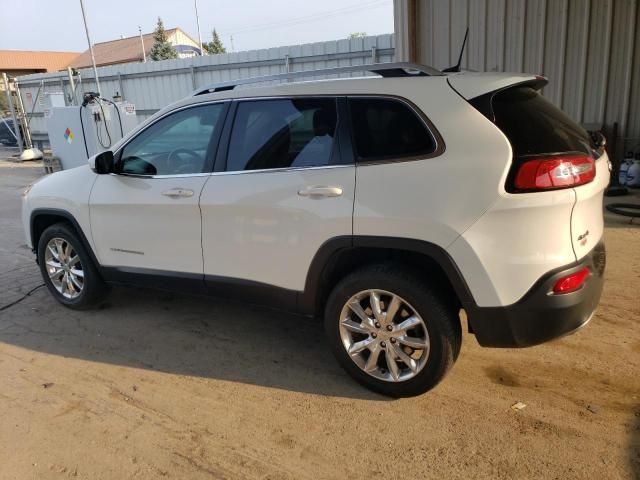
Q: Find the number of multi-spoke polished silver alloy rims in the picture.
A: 2